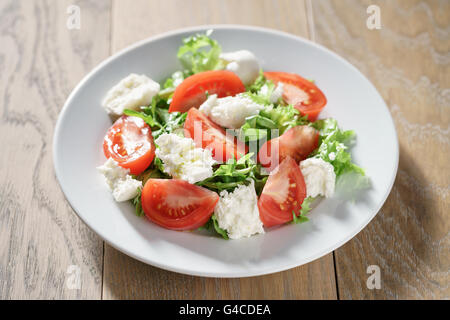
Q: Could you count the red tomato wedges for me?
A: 7